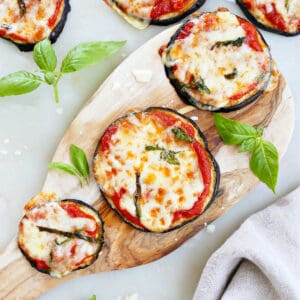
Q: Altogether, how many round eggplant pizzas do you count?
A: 6